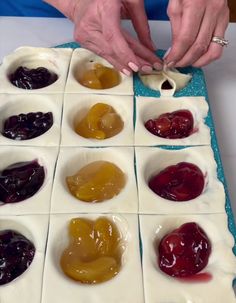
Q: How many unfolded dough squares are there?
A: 11